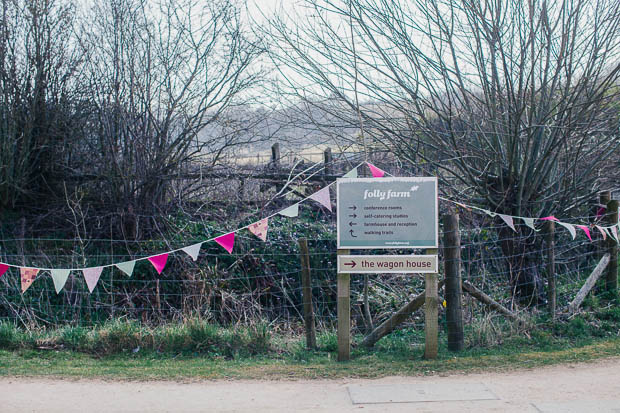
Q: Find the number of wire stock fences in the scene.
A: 1